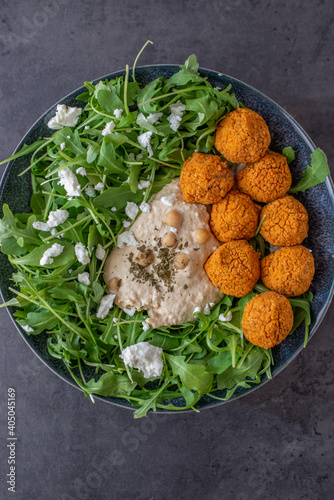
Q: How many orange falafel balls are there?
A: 8